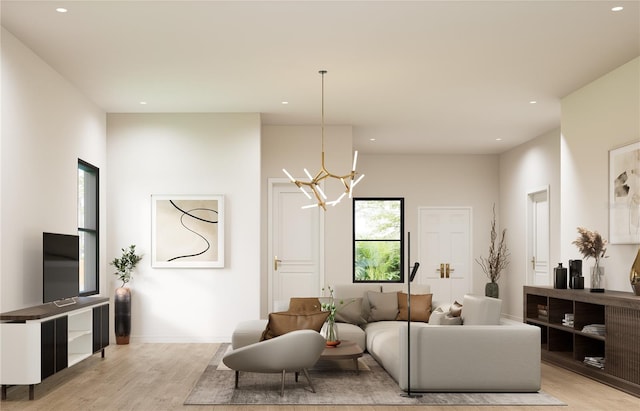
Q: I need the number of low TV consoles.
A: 1